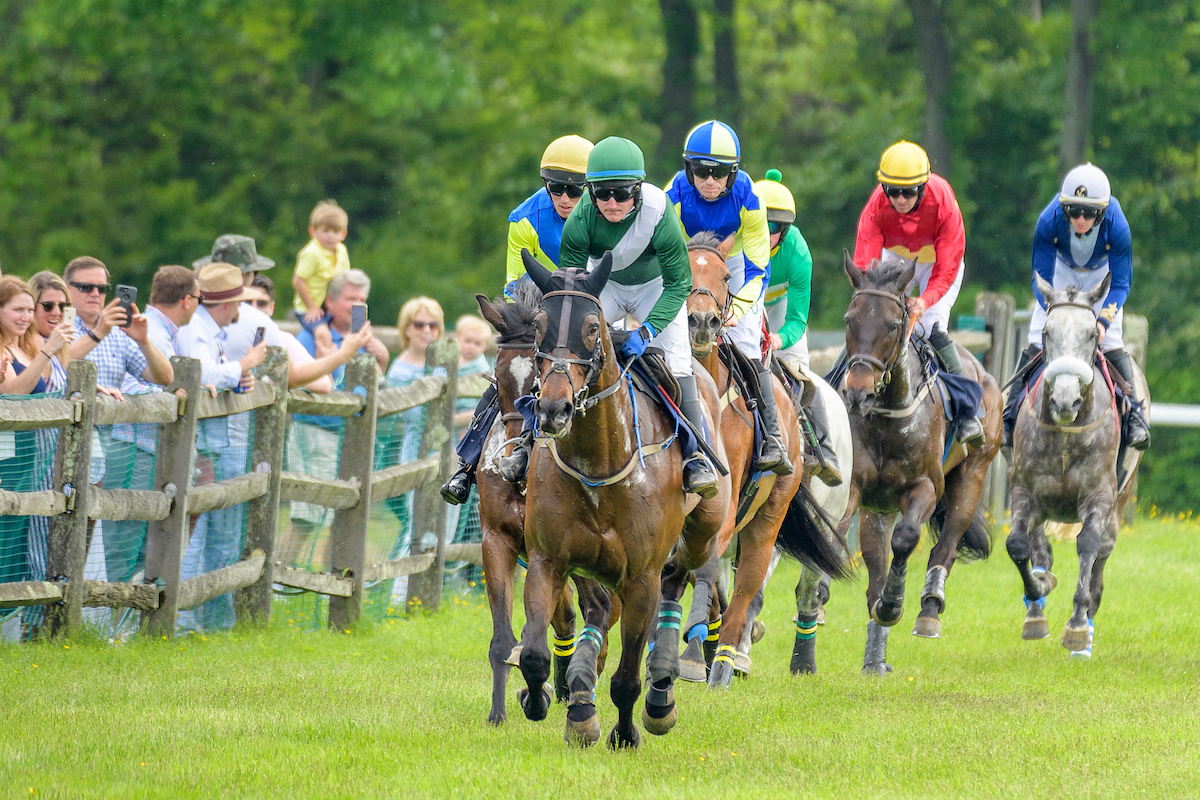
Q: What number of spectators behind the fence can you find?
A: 11